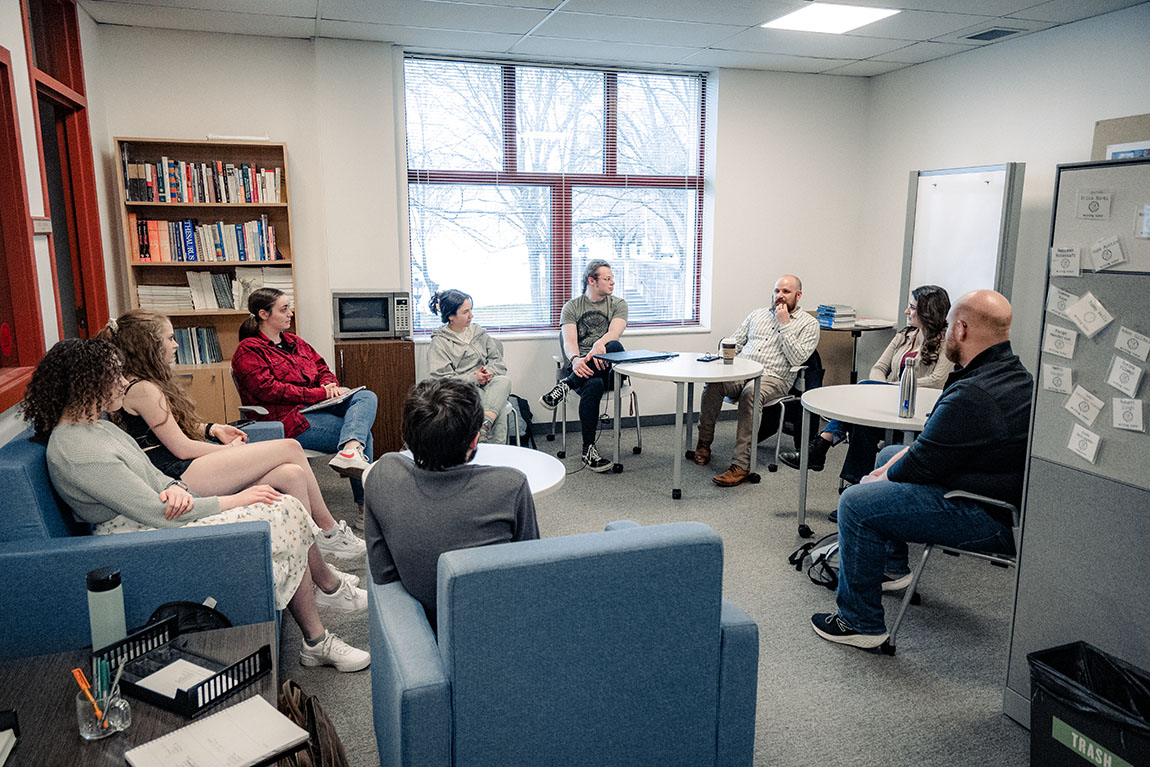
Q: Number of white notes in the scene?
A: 13